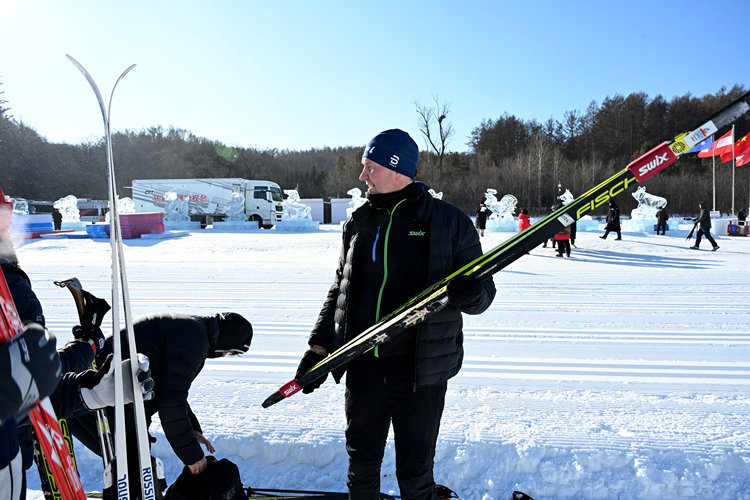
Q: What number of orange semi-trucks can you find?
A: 0